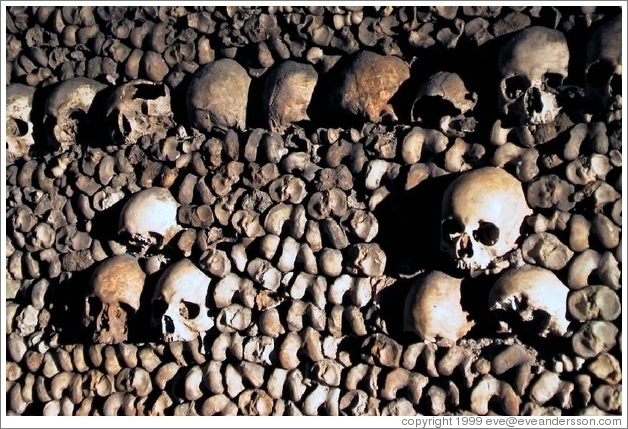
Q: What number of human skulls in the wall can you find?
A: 15